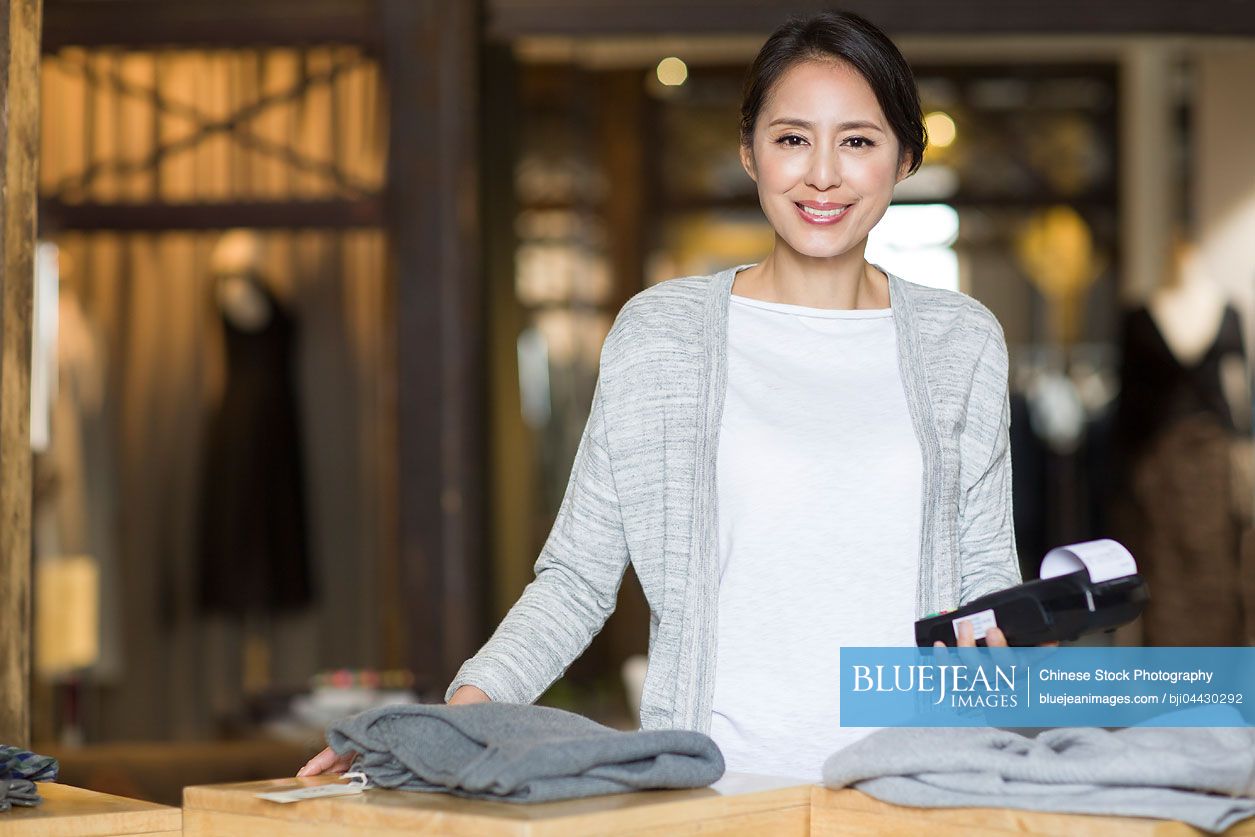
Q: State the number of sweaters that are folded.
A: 2